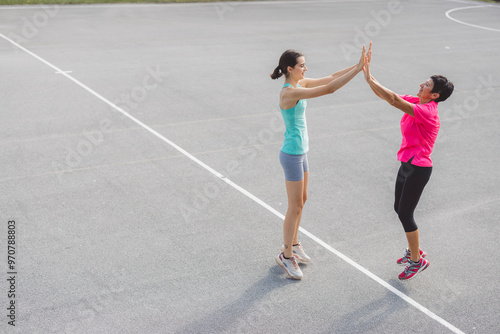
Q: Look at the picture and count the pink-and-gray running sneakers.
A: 2